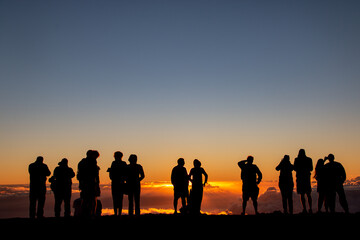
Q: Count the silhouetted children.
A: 0